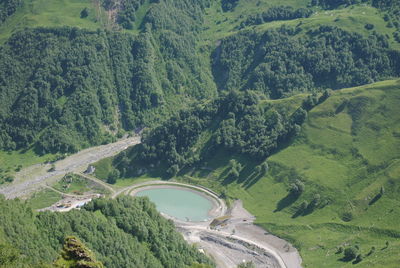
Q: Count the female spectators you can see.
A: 0